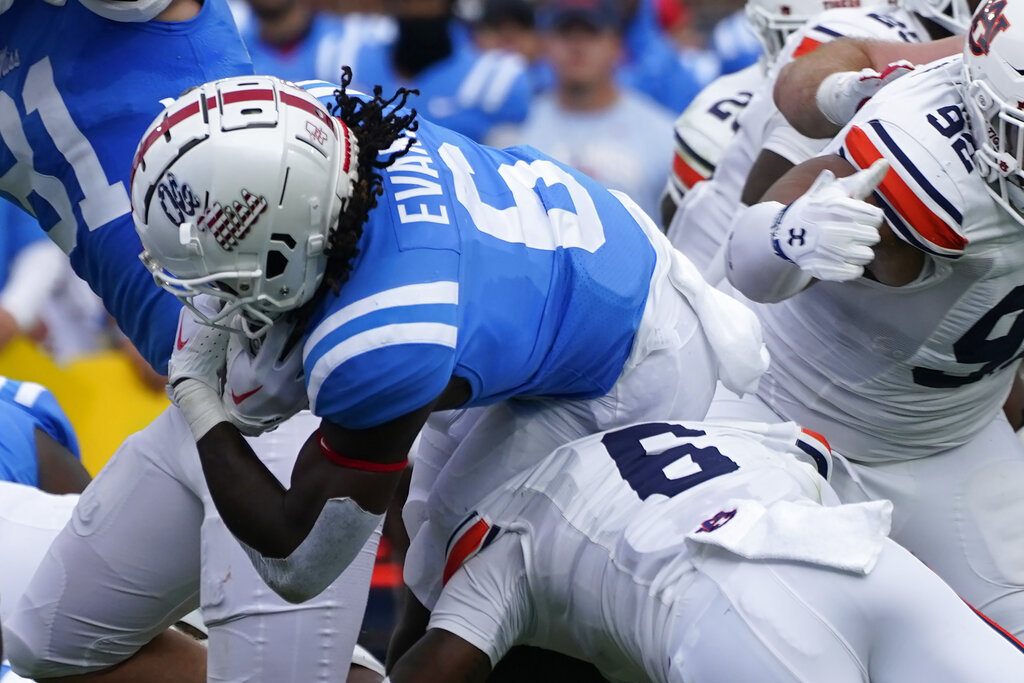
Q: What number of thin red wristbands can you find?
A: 1